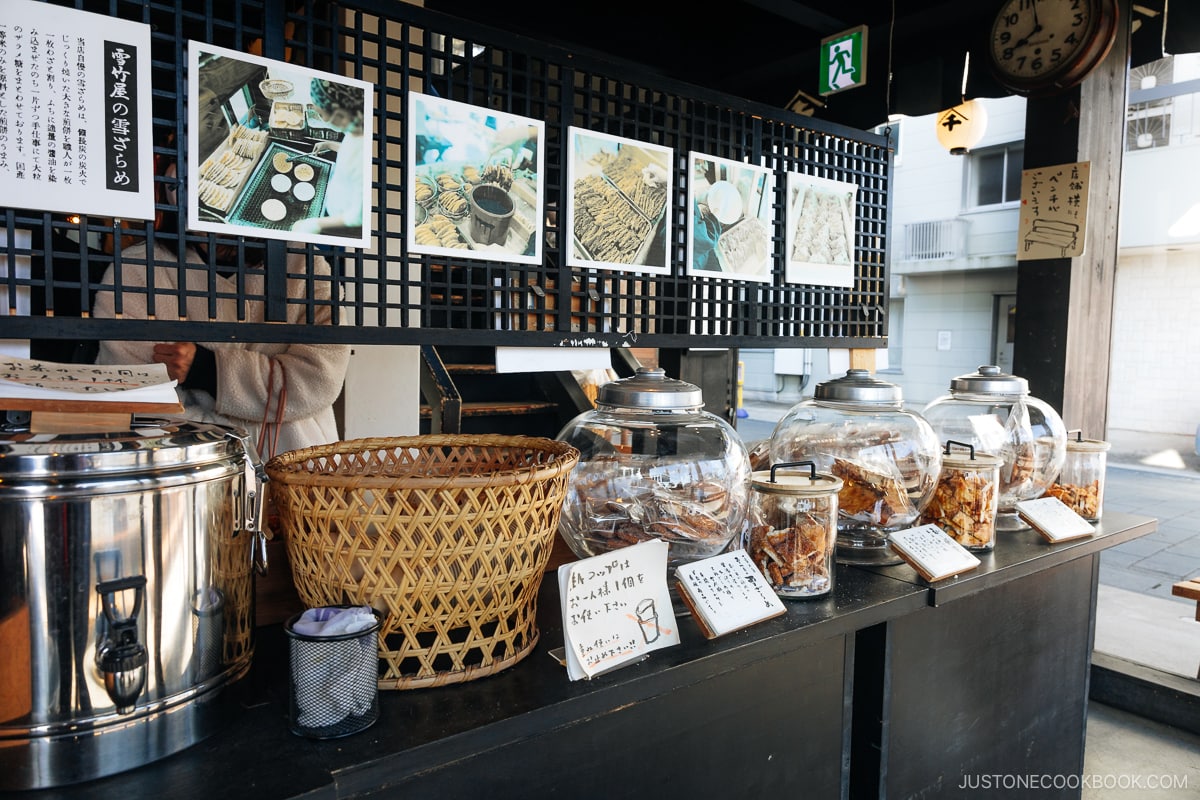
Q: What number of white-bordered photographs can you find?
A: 5